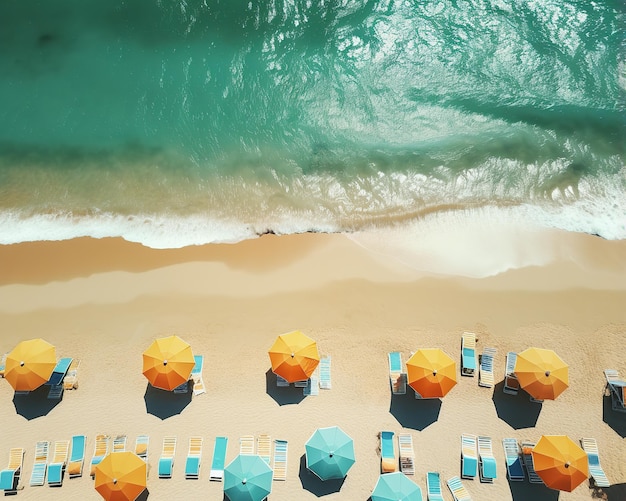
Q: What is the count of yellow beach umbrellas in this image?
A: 7